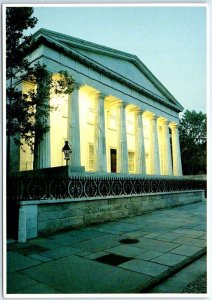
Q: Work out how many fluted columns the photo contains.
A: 8